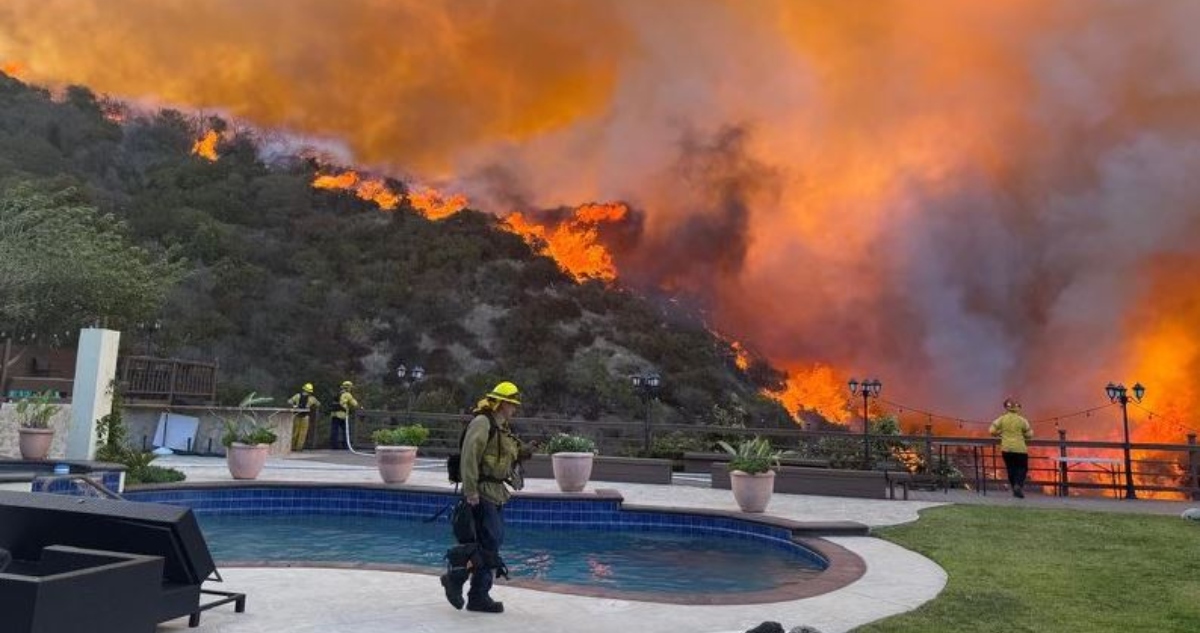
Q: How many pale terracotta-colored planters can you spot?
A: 5